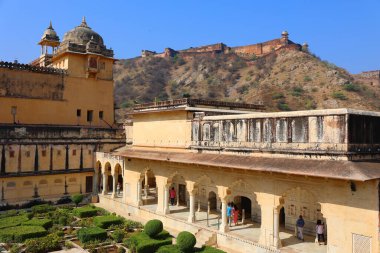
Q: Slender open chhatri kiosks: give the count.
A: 1